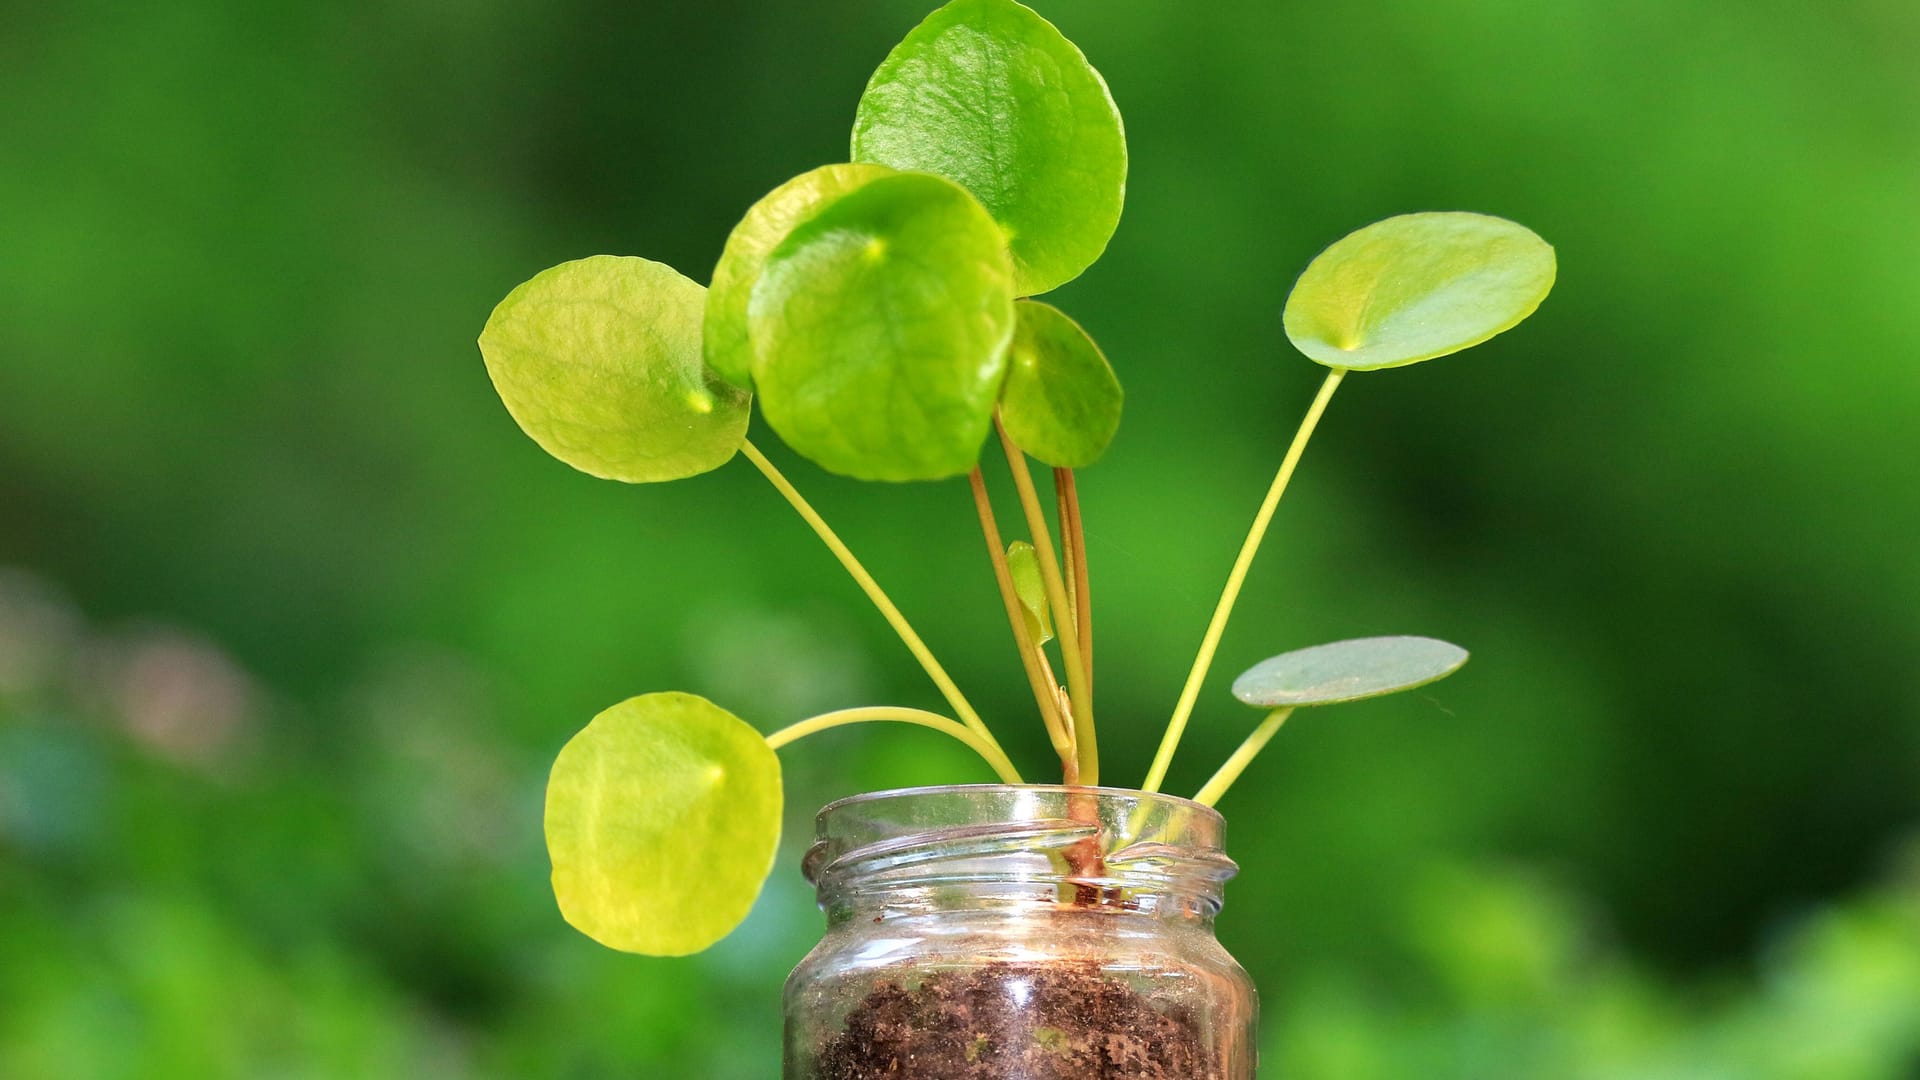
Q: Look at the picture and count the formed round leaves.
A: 8